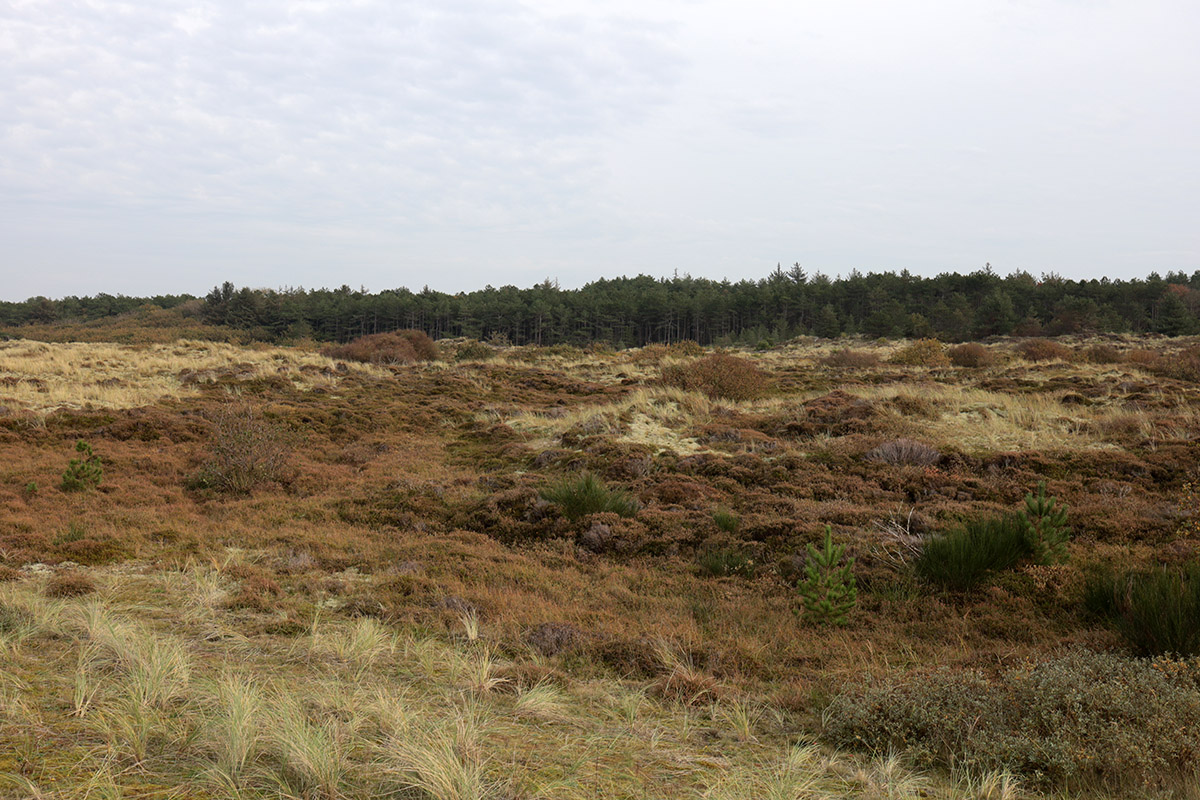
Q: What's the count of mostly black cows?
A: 0